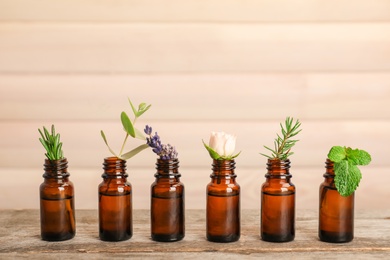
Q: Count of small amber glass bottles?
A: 6